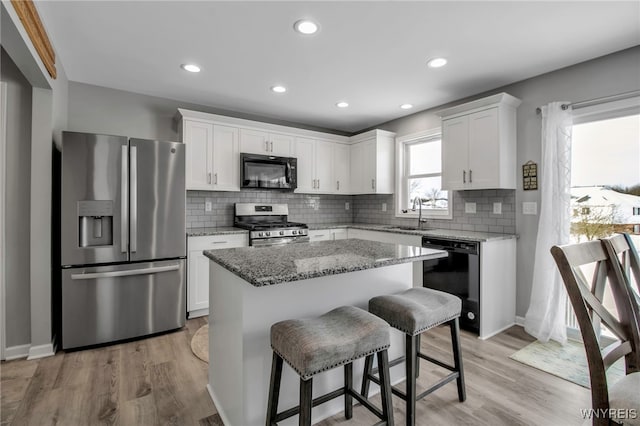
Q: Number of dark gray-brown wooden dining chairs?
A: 2